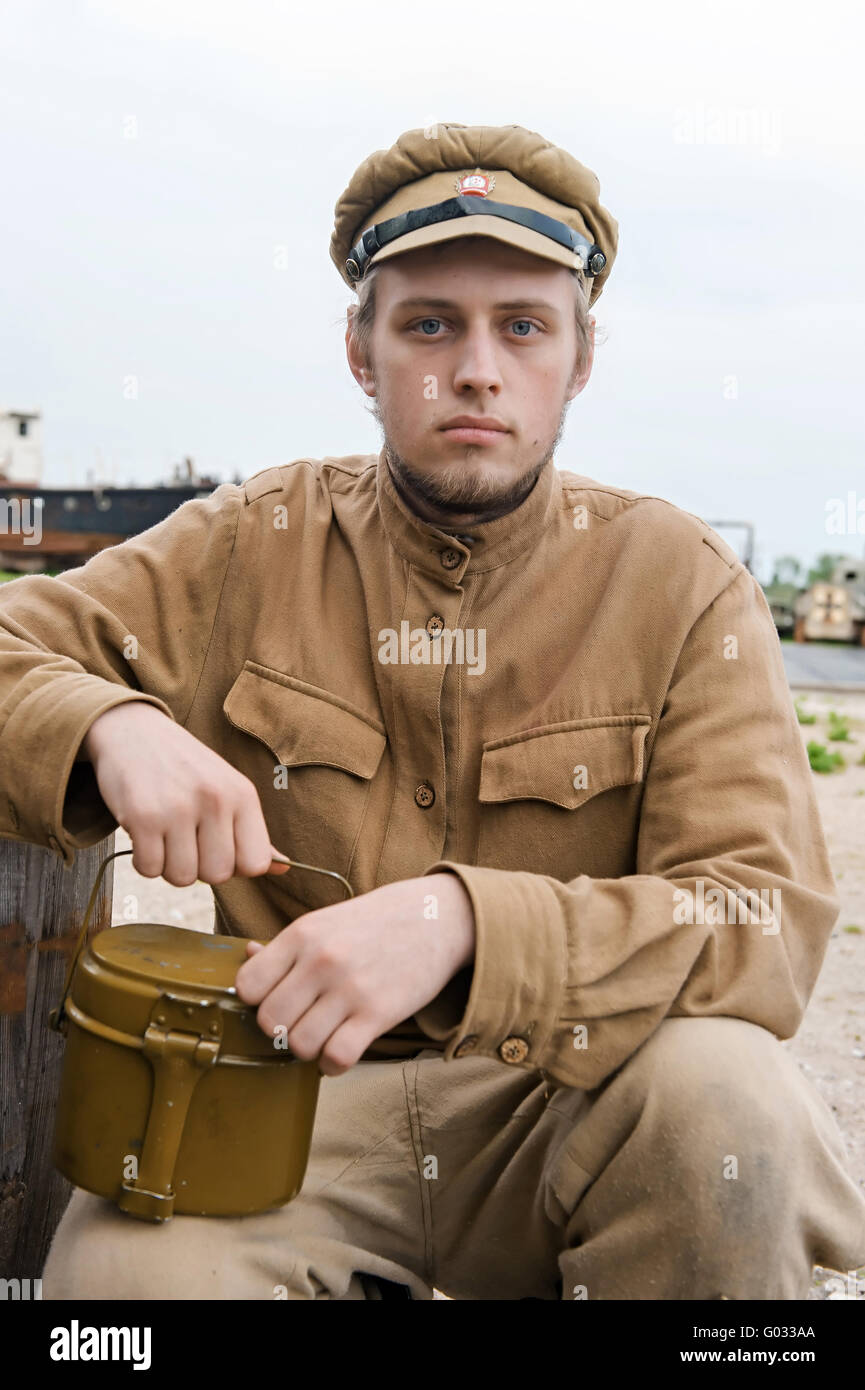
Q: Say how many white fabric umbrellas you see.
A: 0